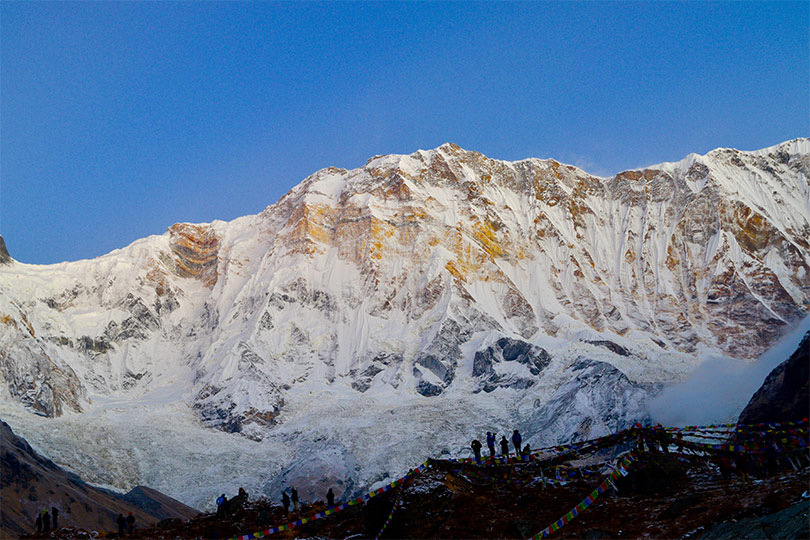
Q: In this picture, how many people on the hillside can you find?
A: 15